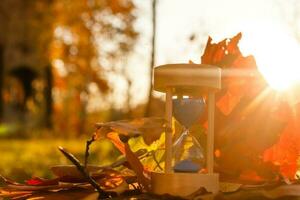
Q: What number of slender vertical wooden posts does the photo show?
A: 2